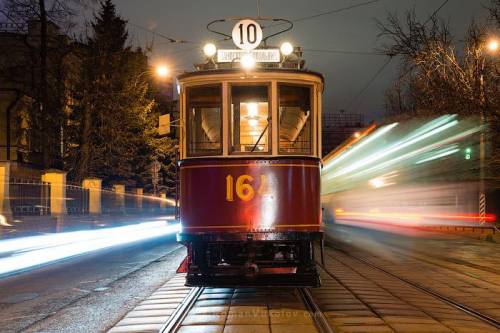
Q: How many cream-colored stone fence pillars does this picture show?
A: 6